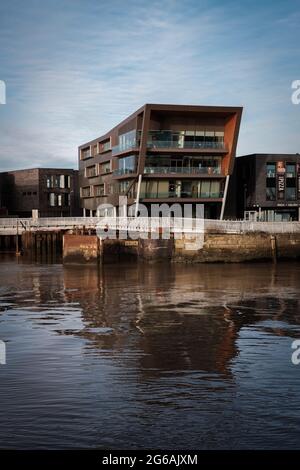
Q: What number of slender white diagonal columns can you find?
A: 2